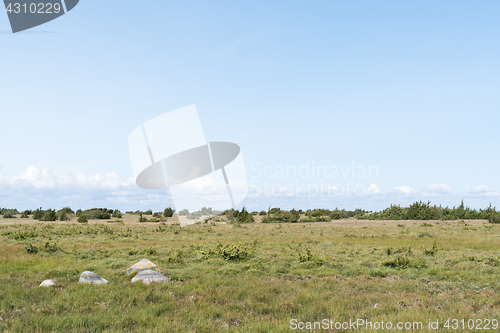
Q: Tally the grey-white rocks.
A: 4